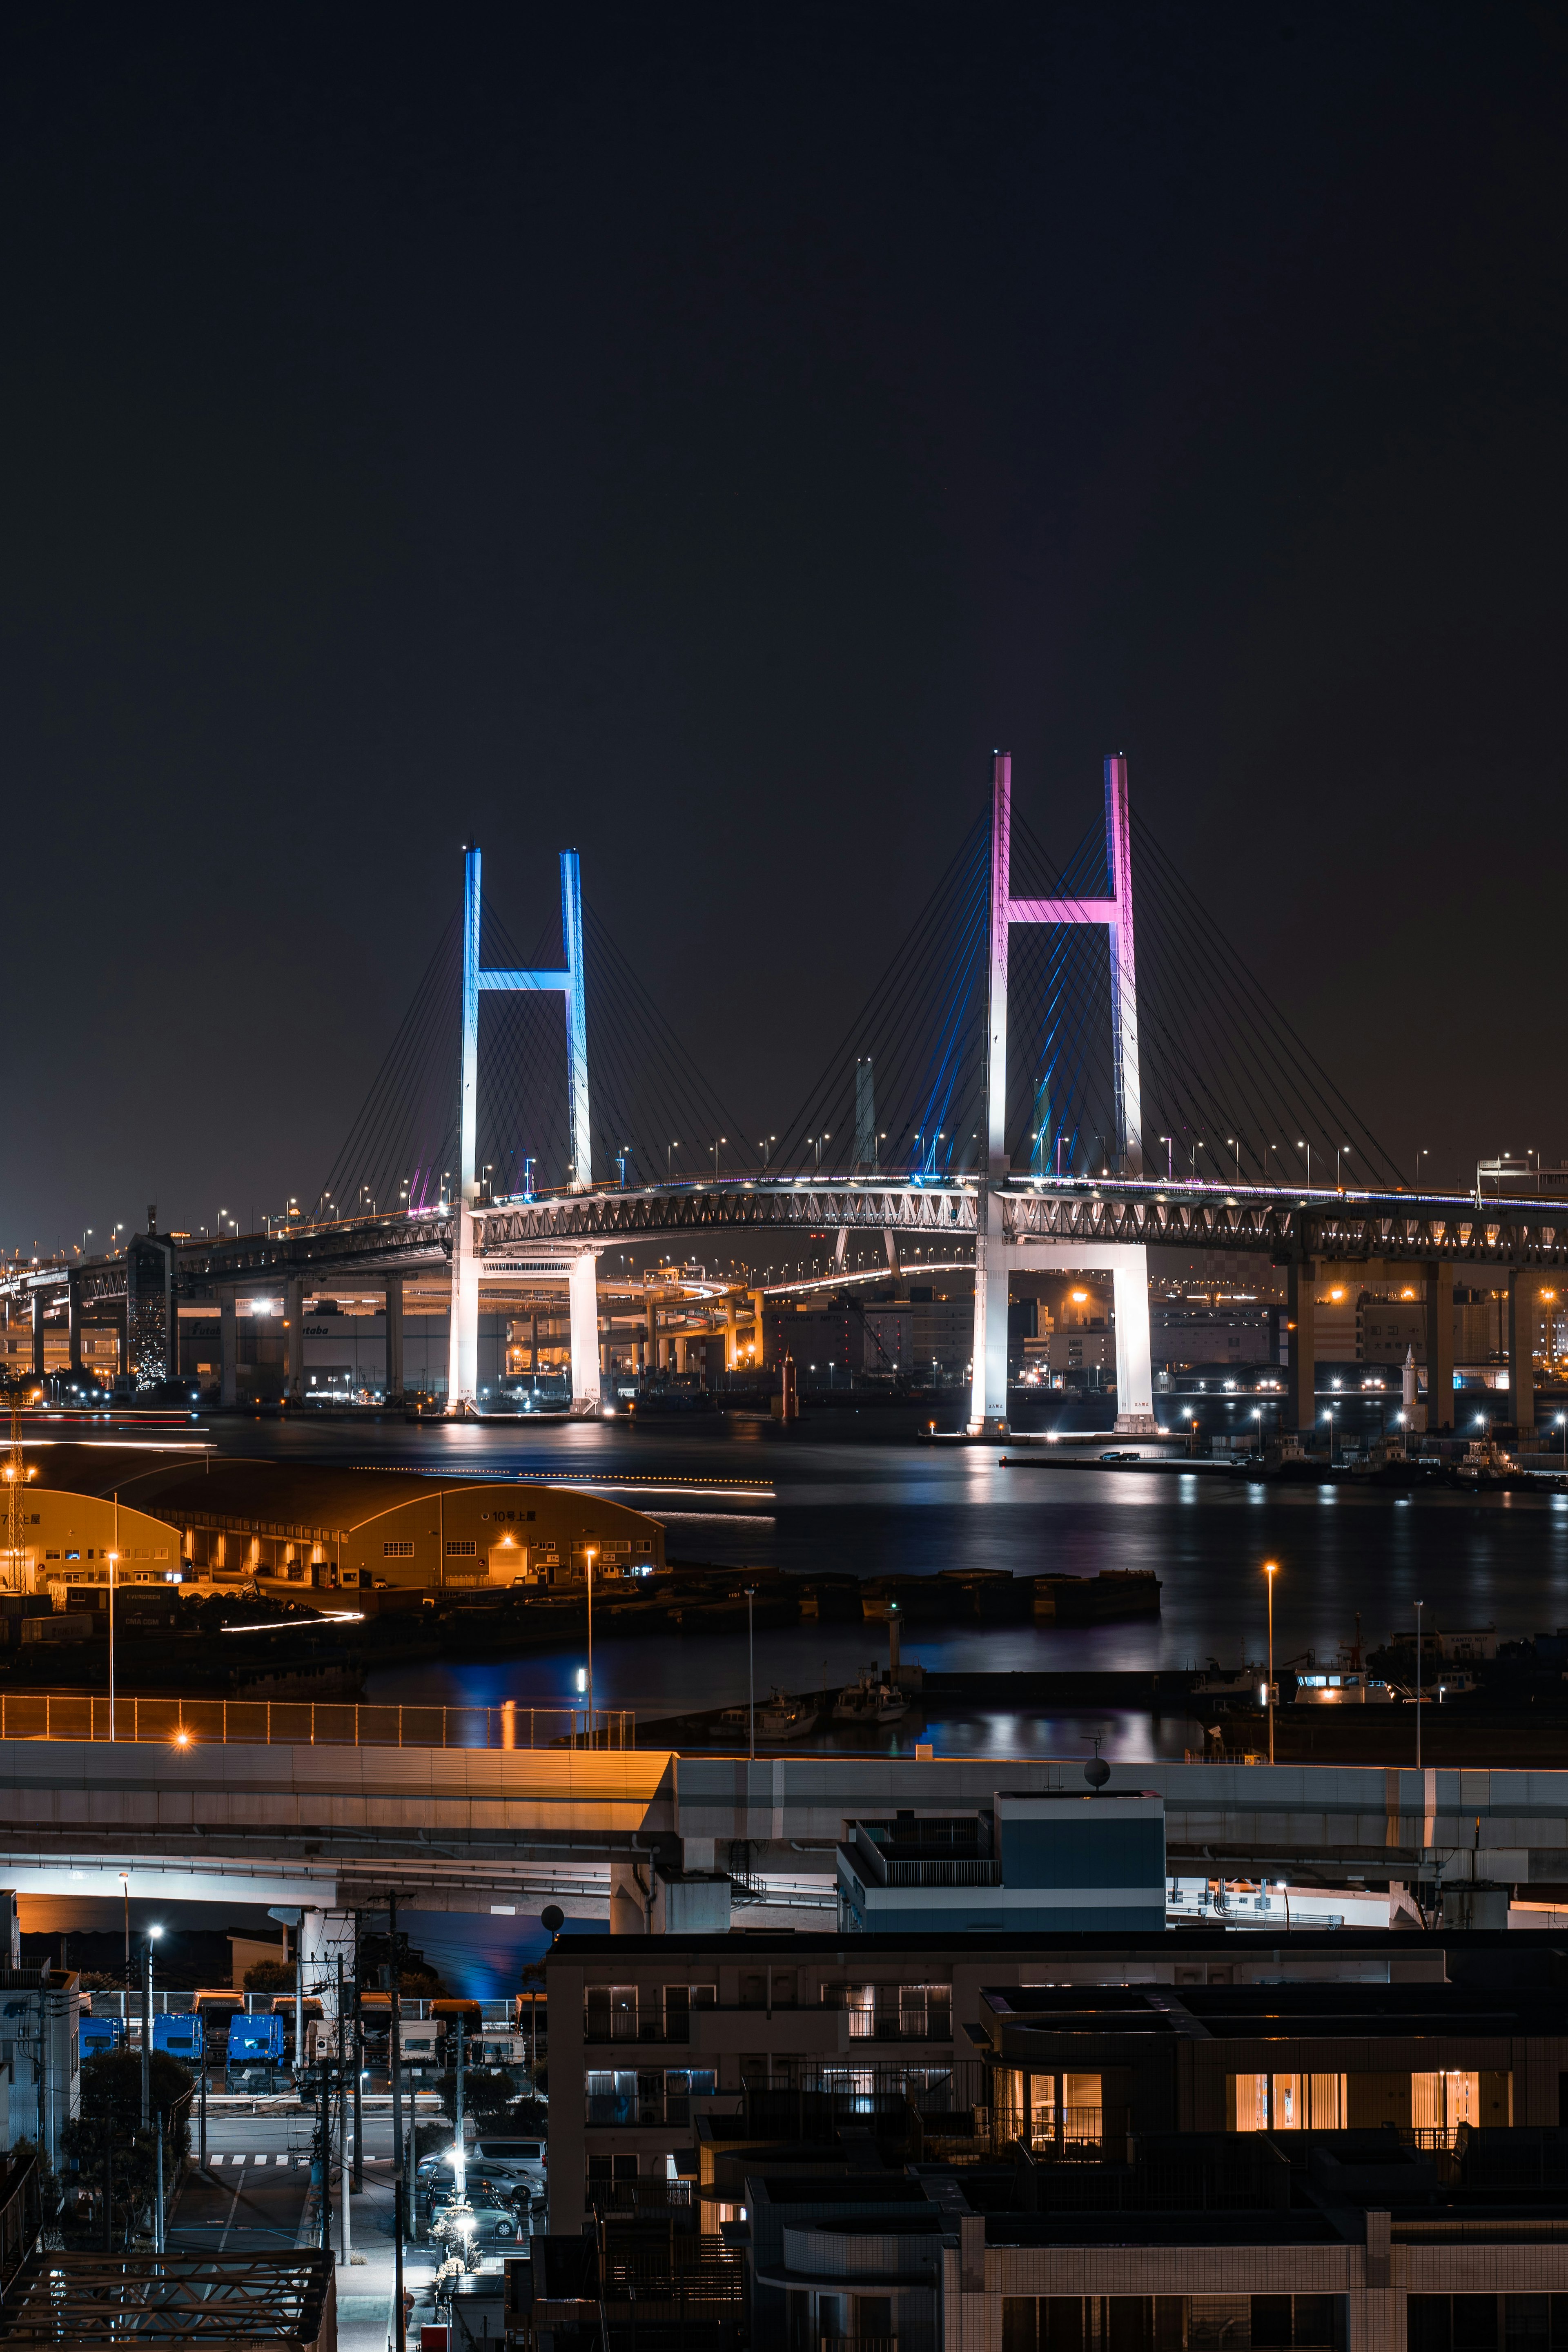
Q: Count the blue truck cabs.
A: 3